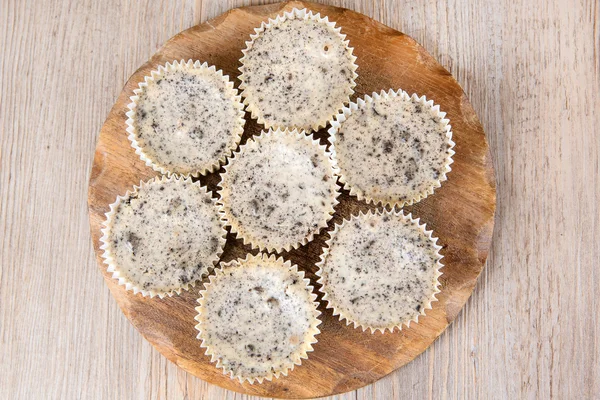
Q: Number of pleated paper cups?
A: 7